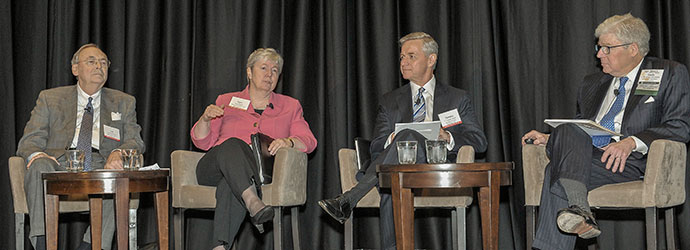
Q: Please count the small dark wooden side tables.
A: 2